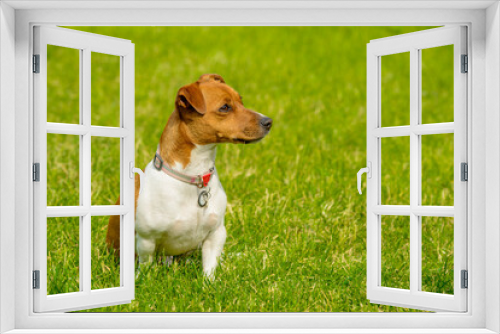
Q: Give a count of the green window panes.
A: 12